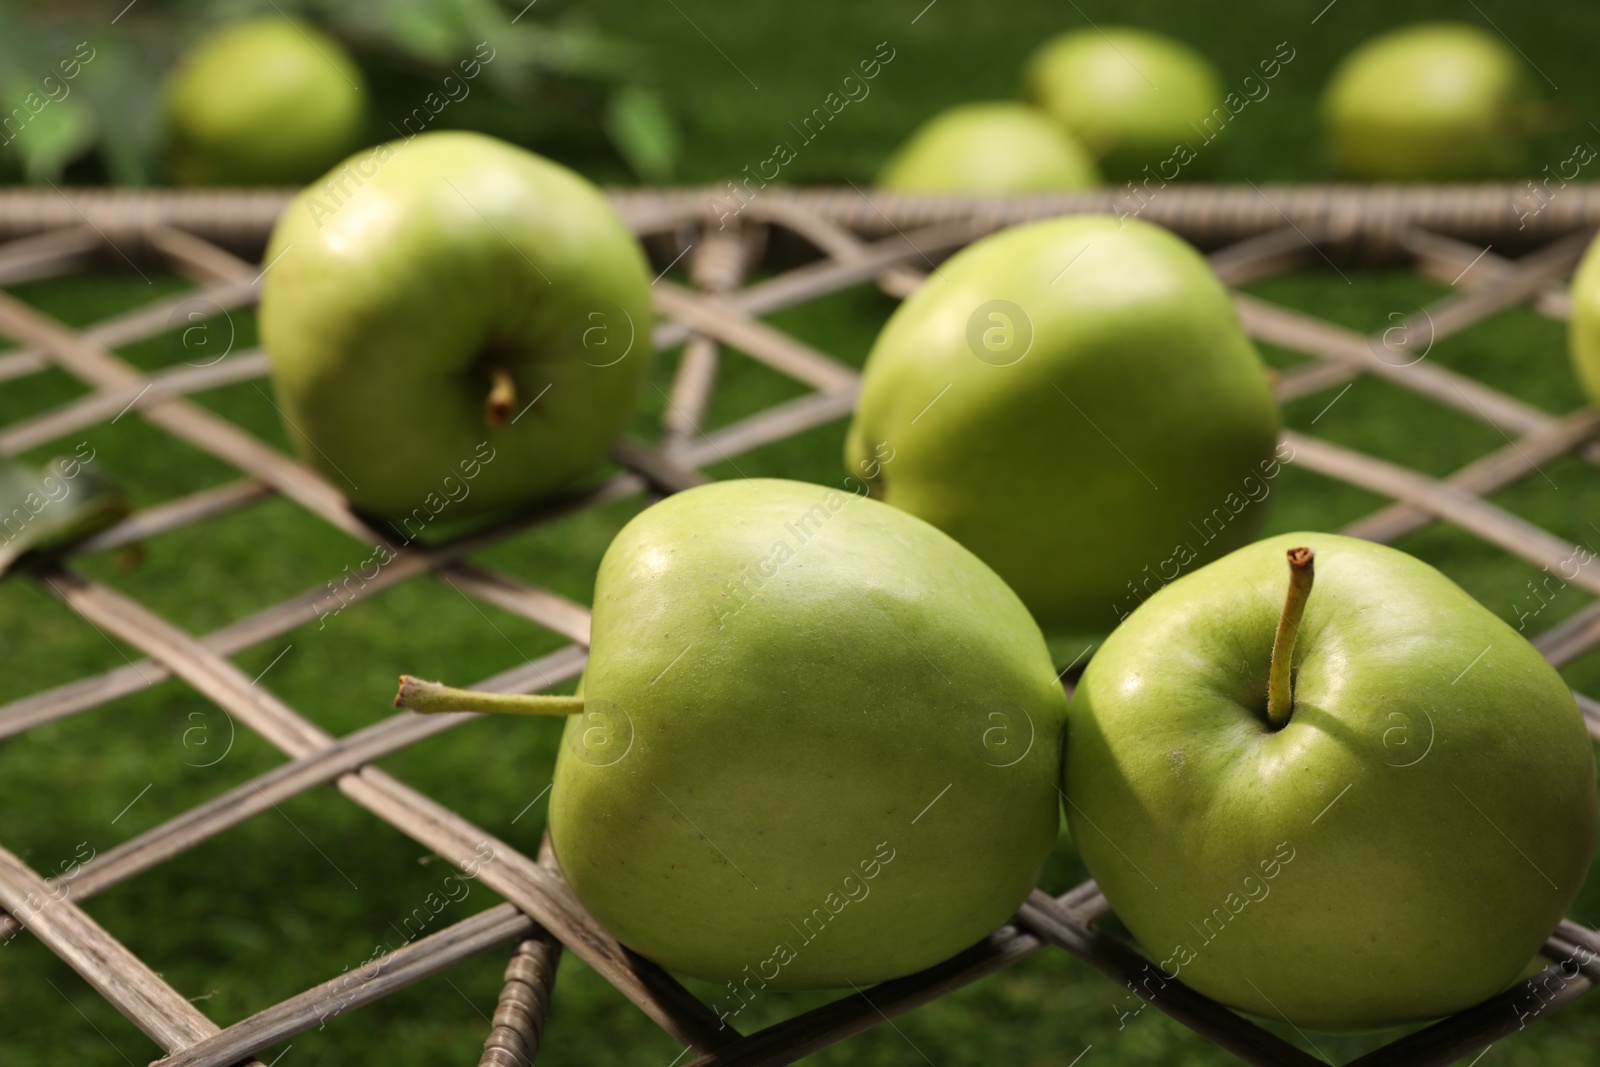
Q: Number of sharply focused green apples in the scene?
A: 2